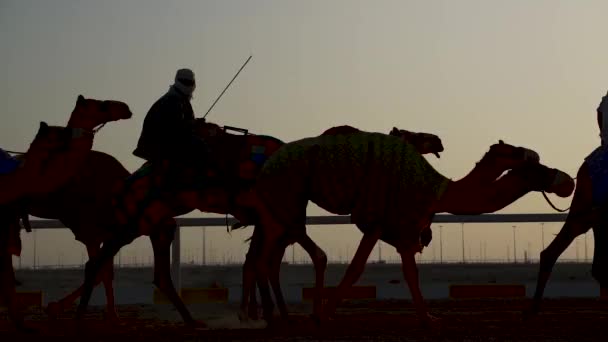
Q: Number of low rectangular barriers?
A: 4